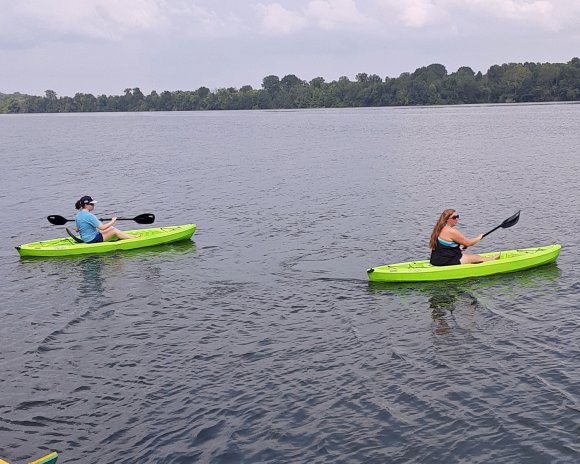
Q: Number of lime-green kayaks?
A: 2